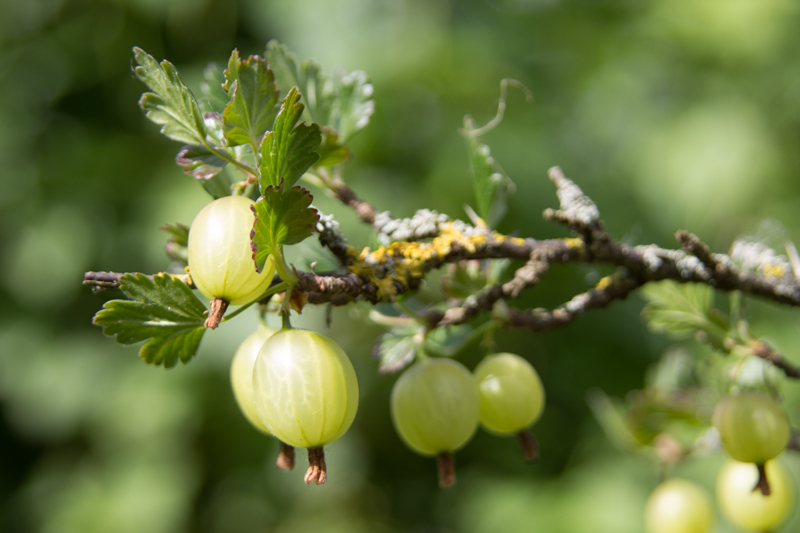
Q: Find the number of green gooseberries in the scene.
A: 8